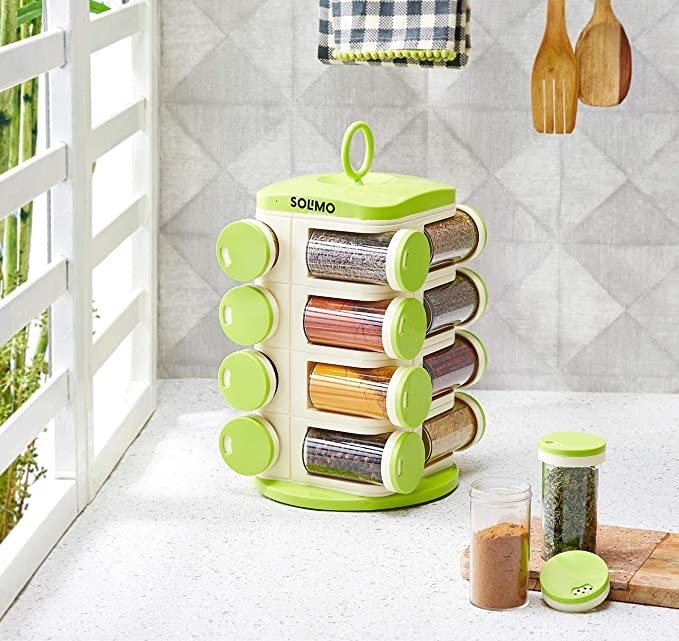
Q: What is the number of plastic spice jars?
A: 14